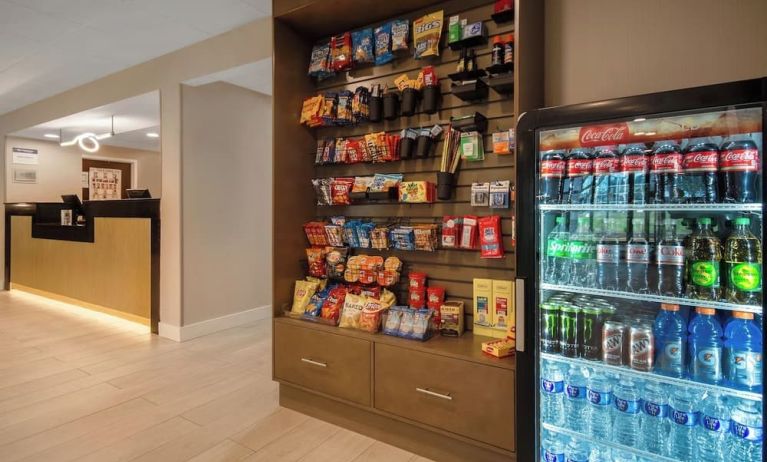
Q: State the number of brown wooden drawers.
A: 2